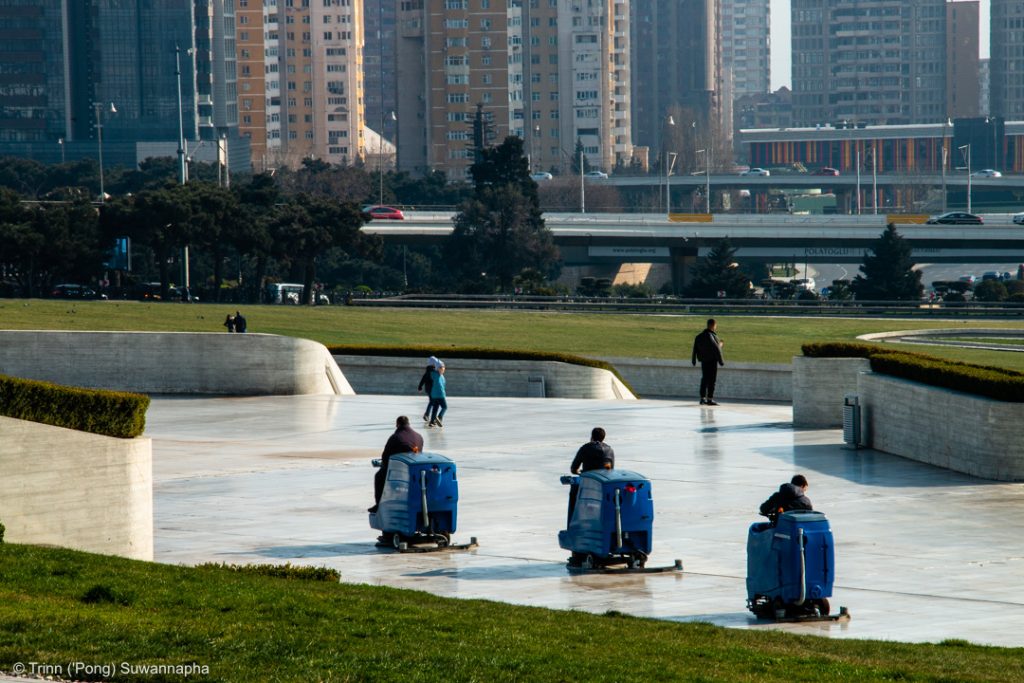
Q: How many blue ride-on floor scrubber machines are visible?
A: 3